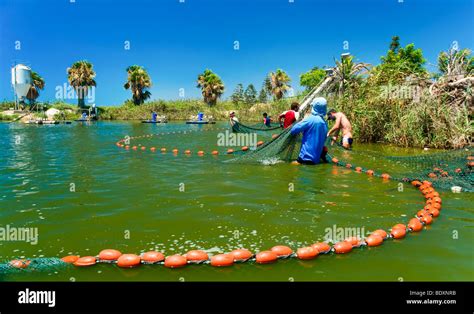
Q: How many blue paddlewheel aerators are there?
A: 3